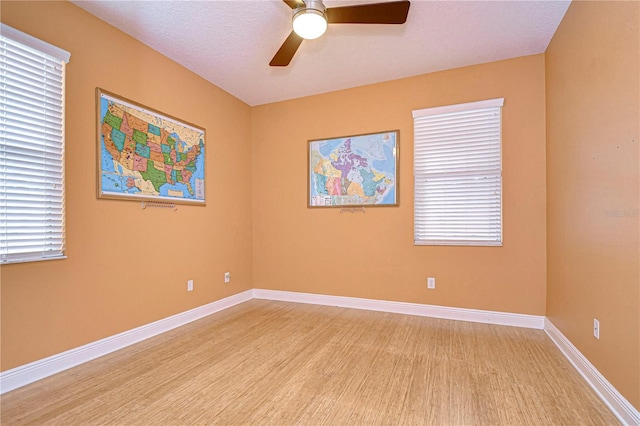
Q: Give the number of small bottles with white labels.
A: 0